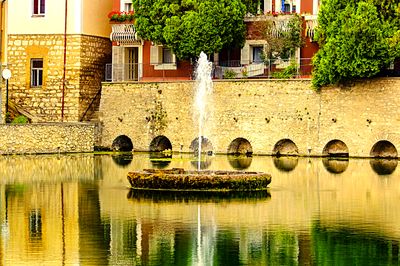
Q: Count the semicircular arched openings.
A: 7